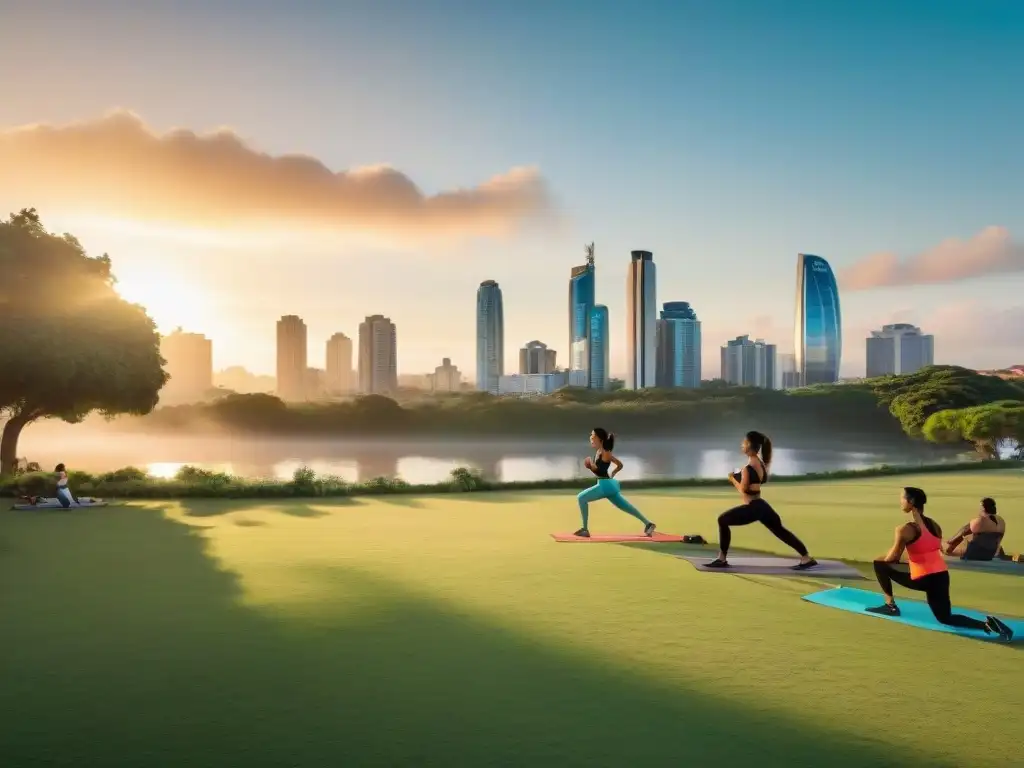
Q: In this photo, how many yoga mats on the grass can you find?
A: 5